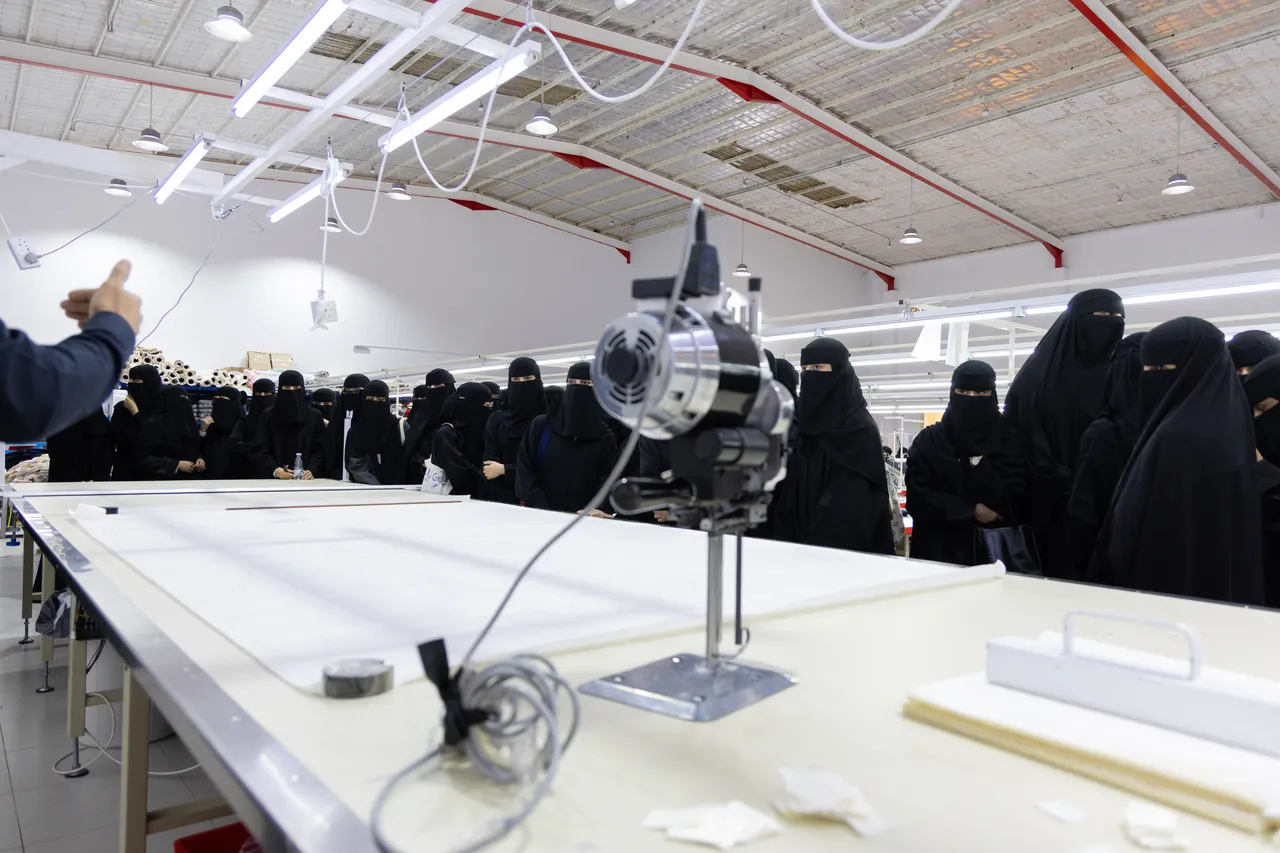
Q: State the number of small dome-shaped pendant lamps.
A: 9